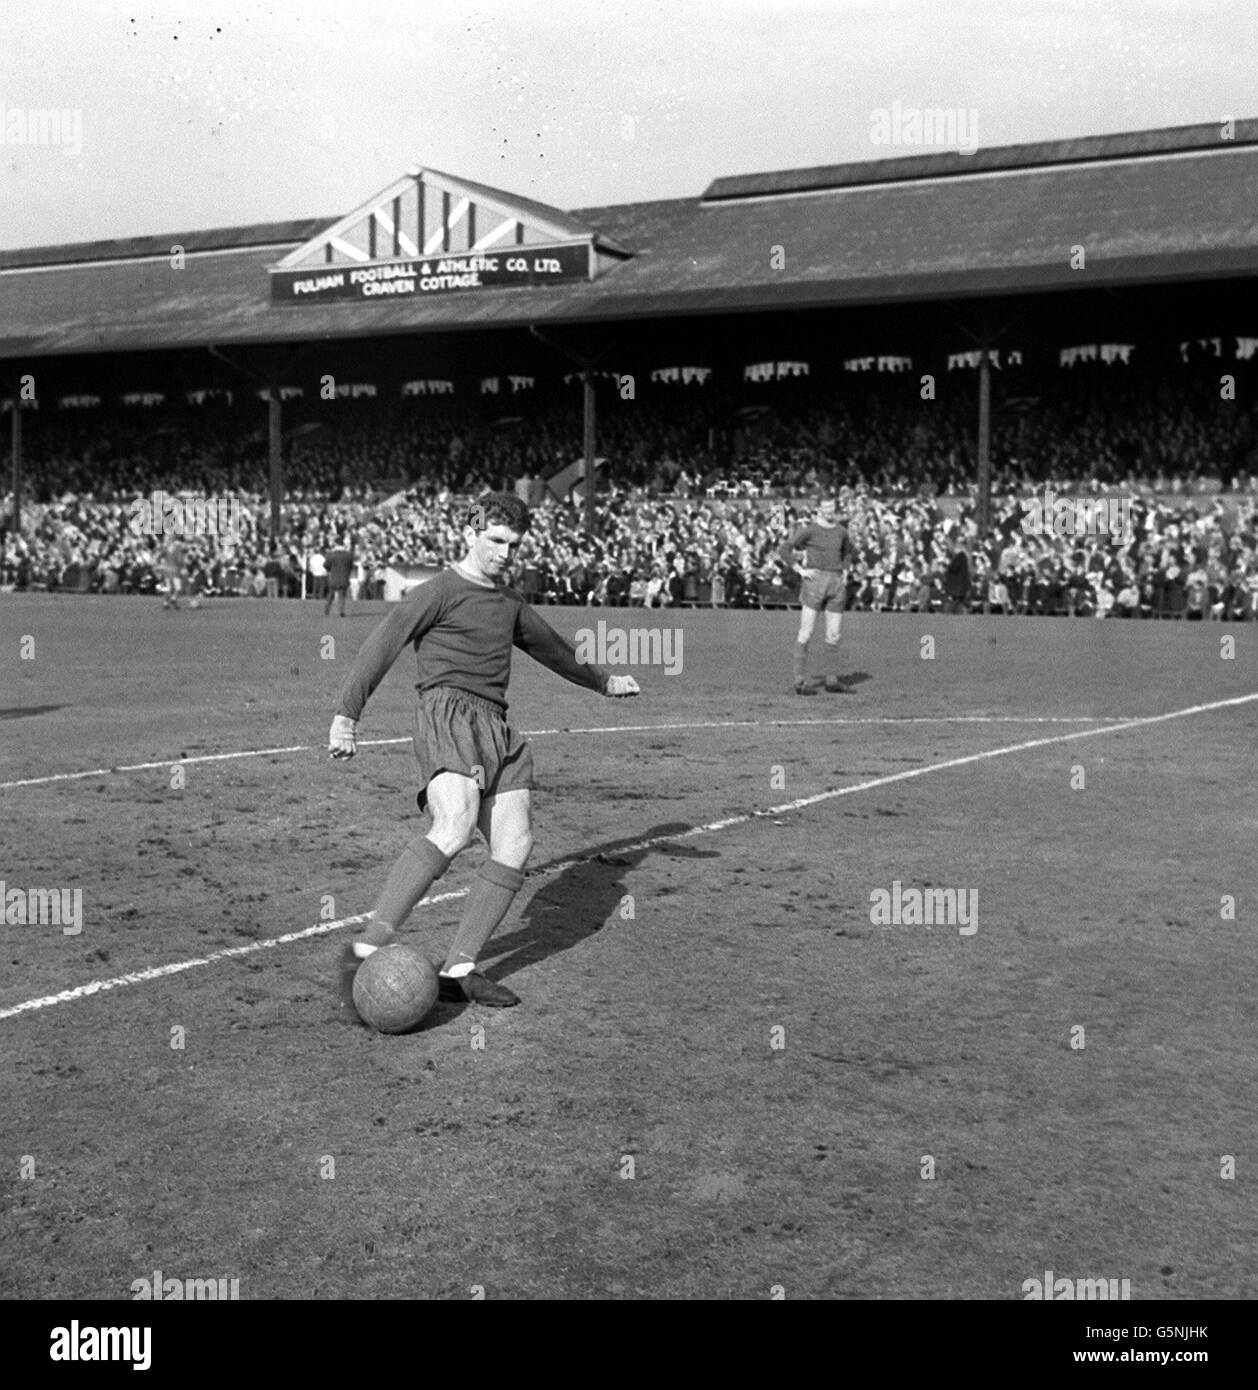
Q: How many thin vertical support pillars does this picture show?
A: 4